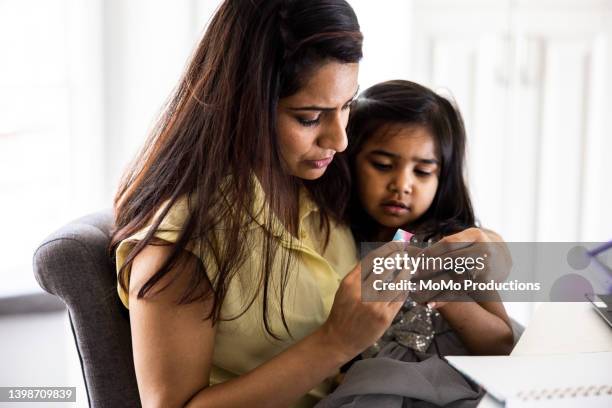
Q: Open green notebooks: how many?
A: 0